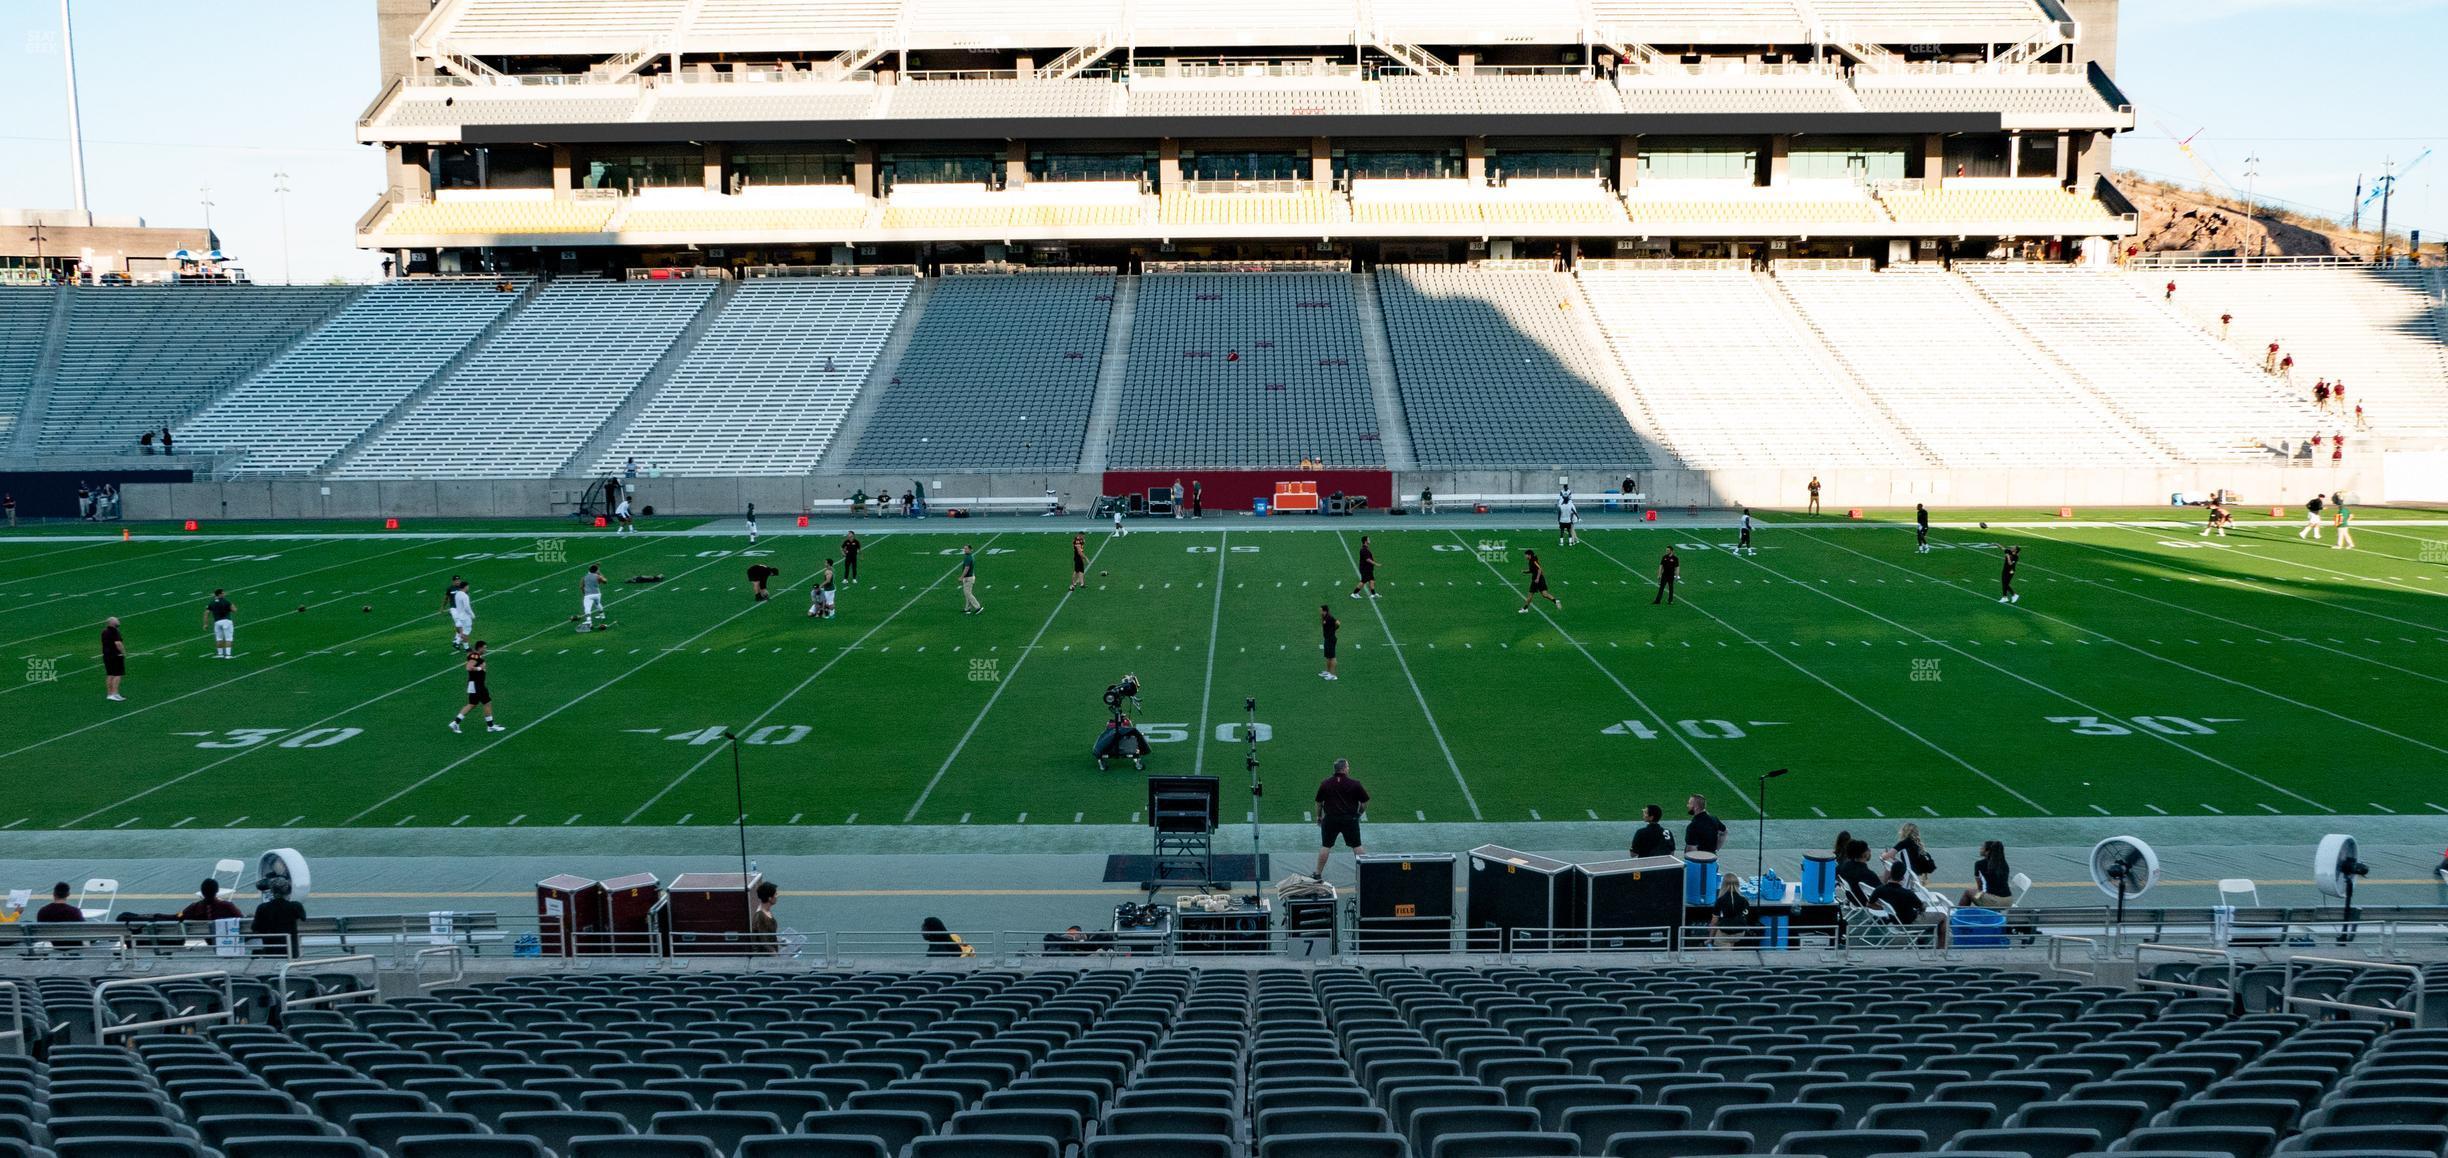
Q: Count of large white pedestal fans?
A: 3